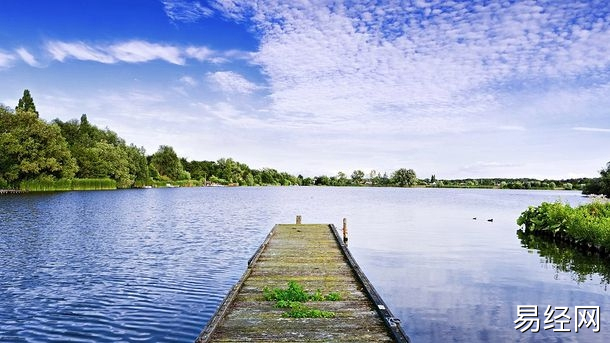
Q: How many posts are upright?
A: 2